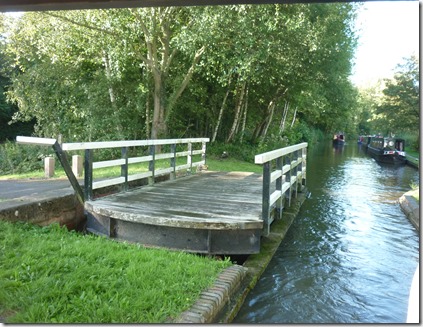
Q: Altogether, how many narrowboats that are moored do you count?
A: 2